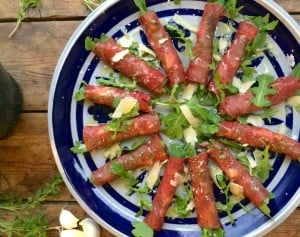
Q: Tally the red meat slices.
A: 12